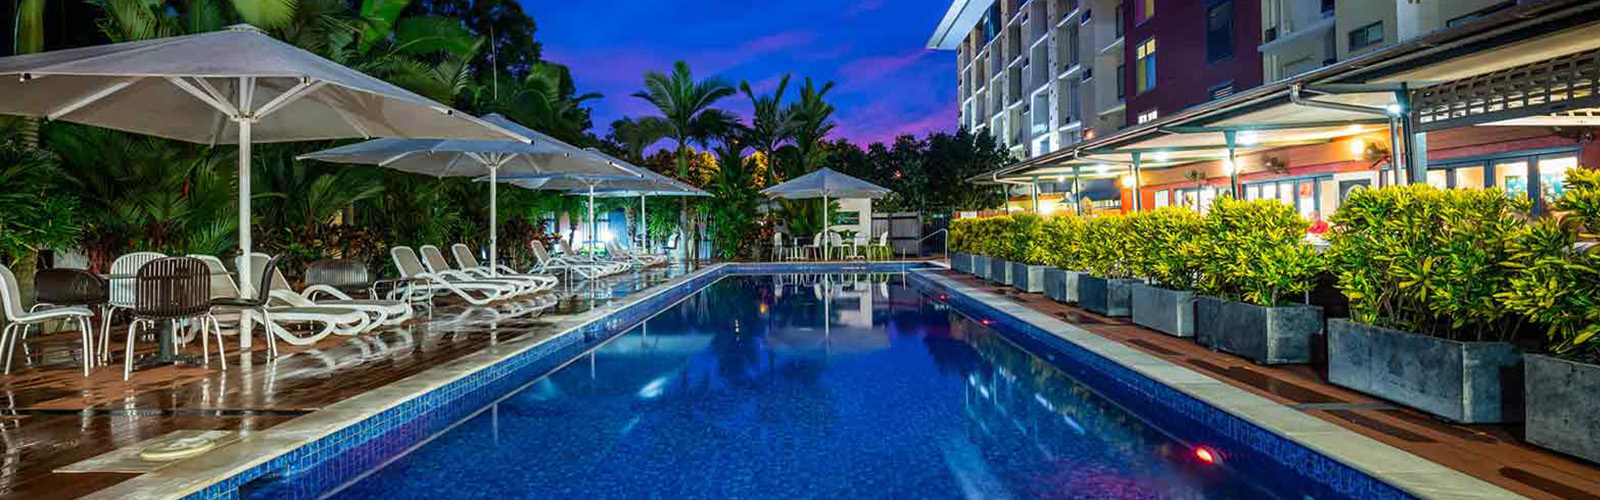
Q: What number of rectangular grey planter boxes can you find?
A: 10